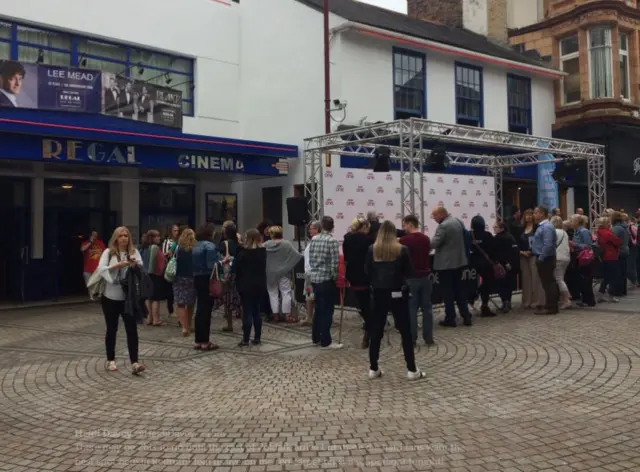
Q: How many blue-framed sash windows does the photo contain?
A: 3